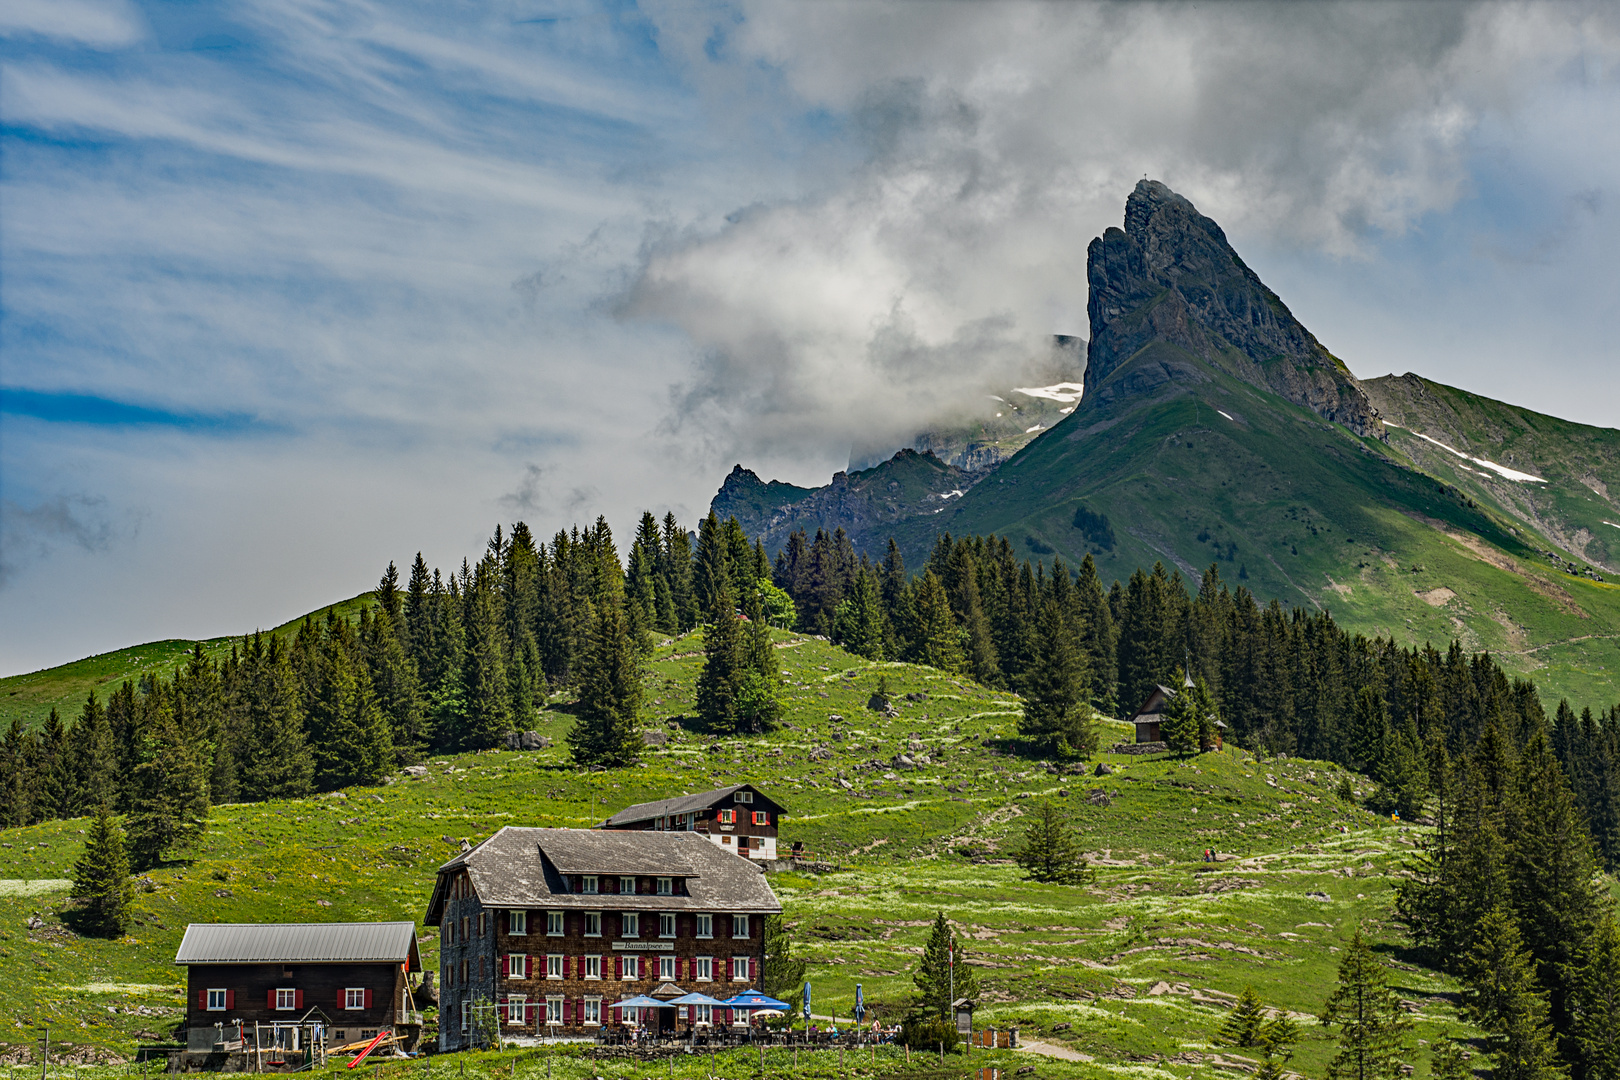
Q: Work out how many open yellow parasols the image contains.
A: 1